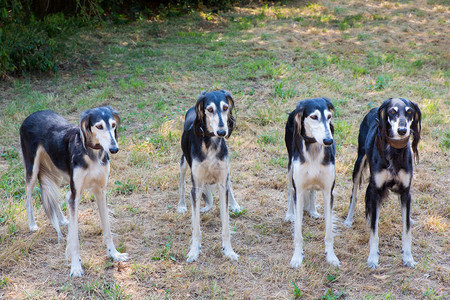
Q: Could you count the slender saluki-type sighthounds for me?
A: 4